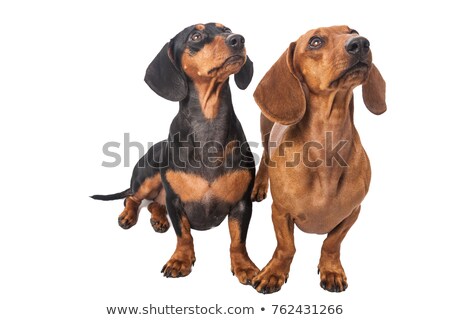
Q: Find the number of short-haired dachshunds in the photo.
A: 2